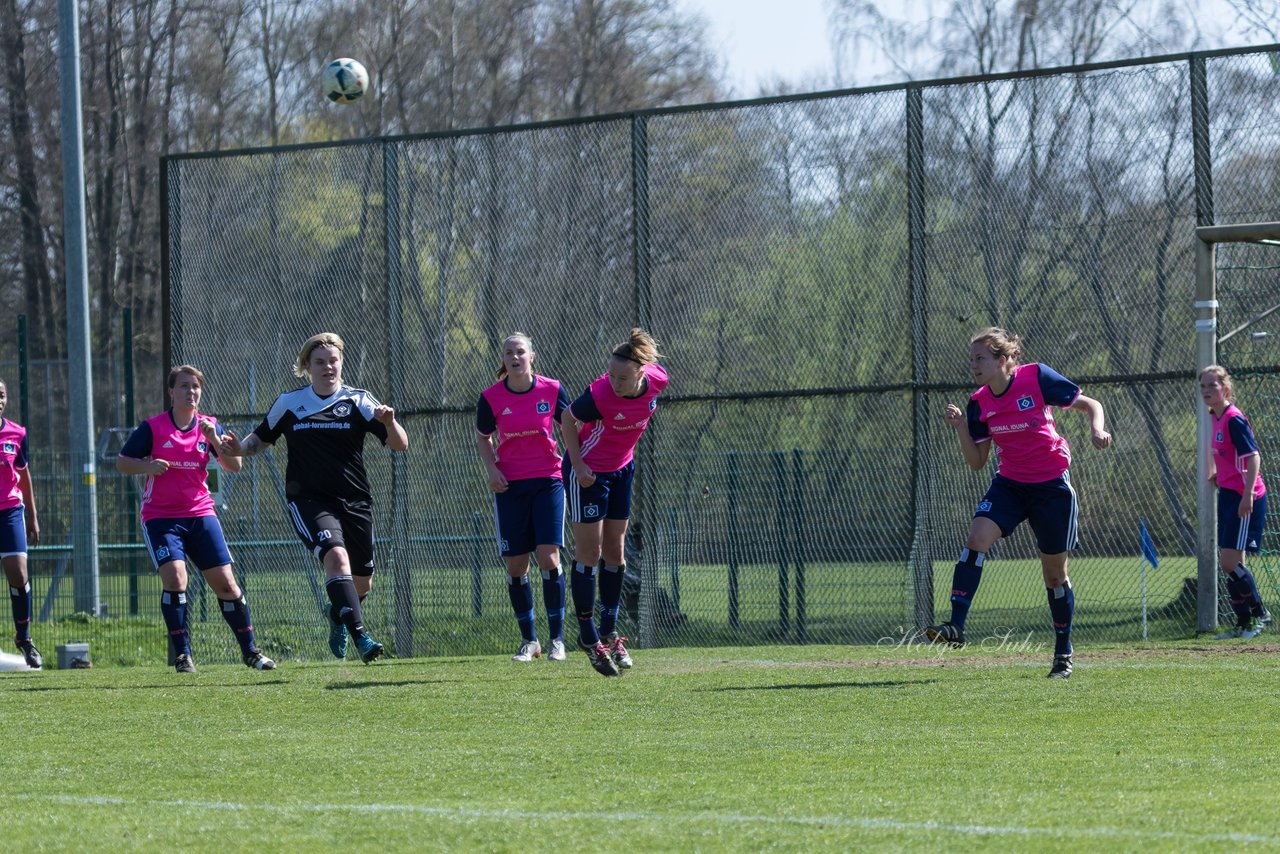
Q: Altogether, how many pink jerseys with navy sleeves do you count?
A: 6